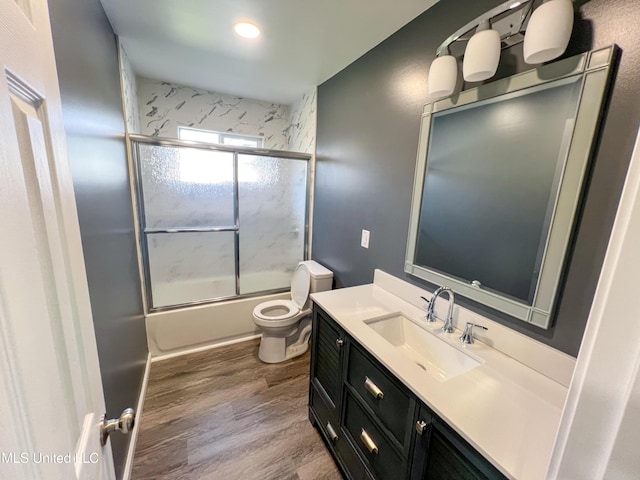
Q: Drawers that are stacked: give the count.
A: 2